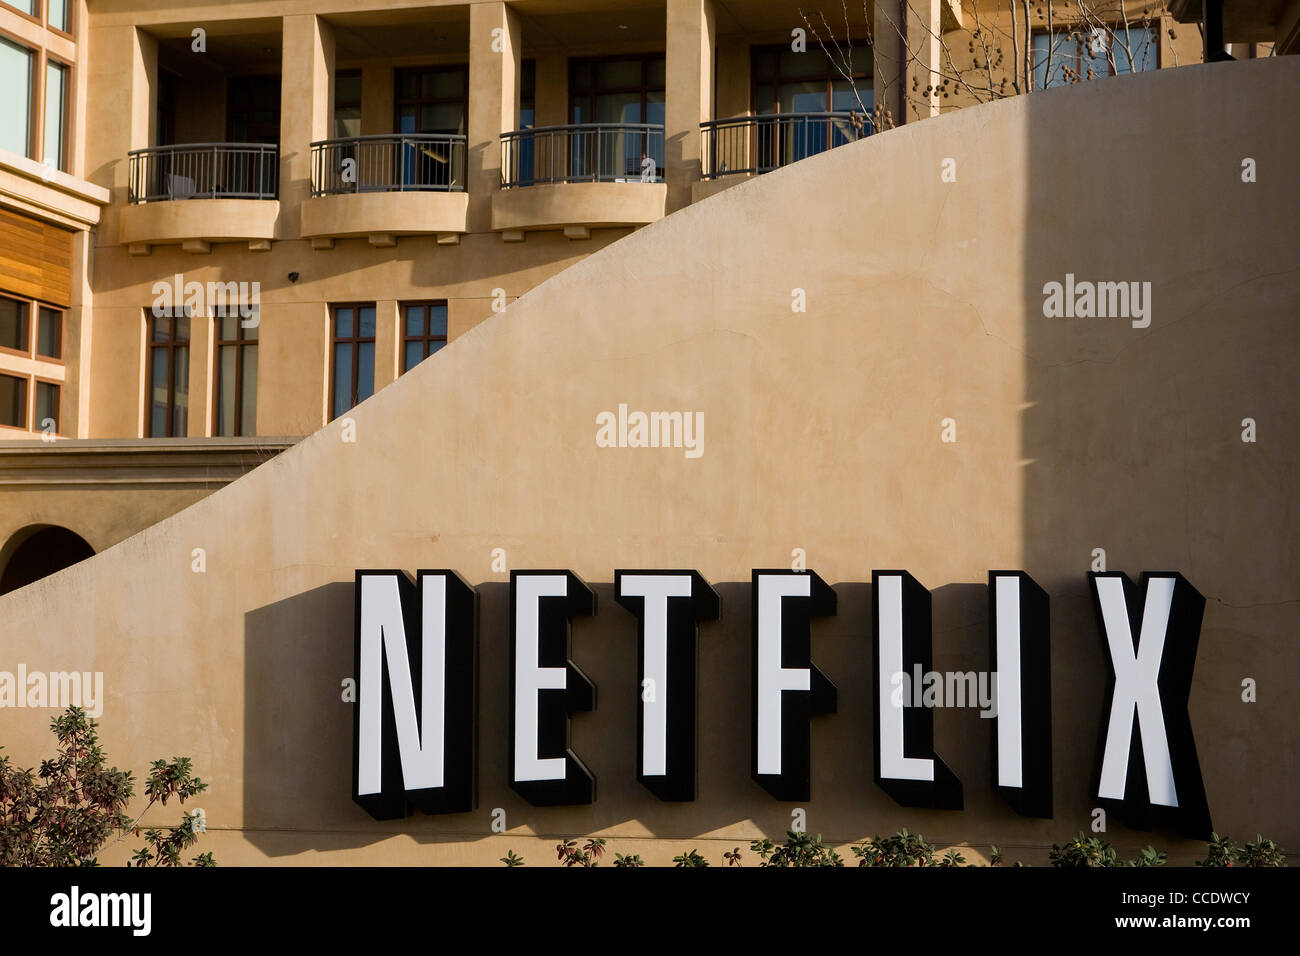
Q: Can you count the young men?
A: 0